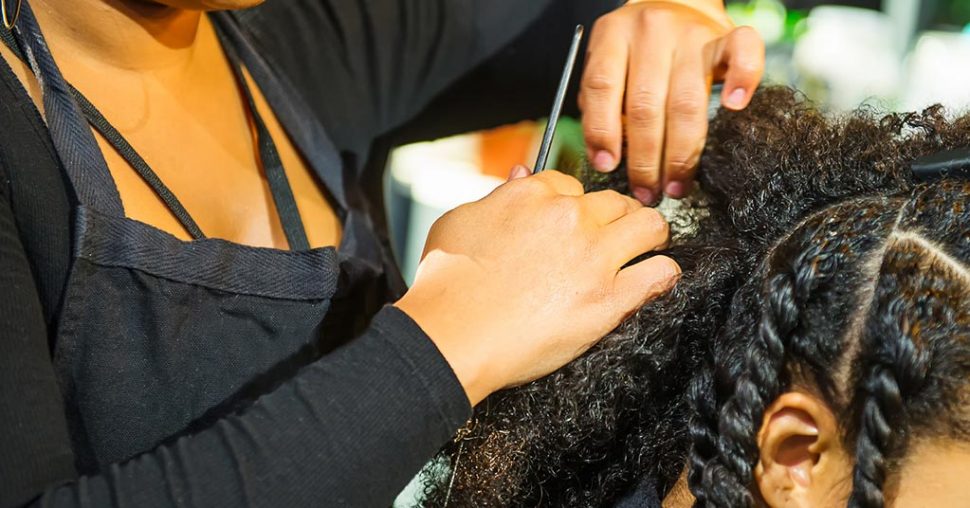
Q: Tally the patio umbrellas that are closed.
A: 0